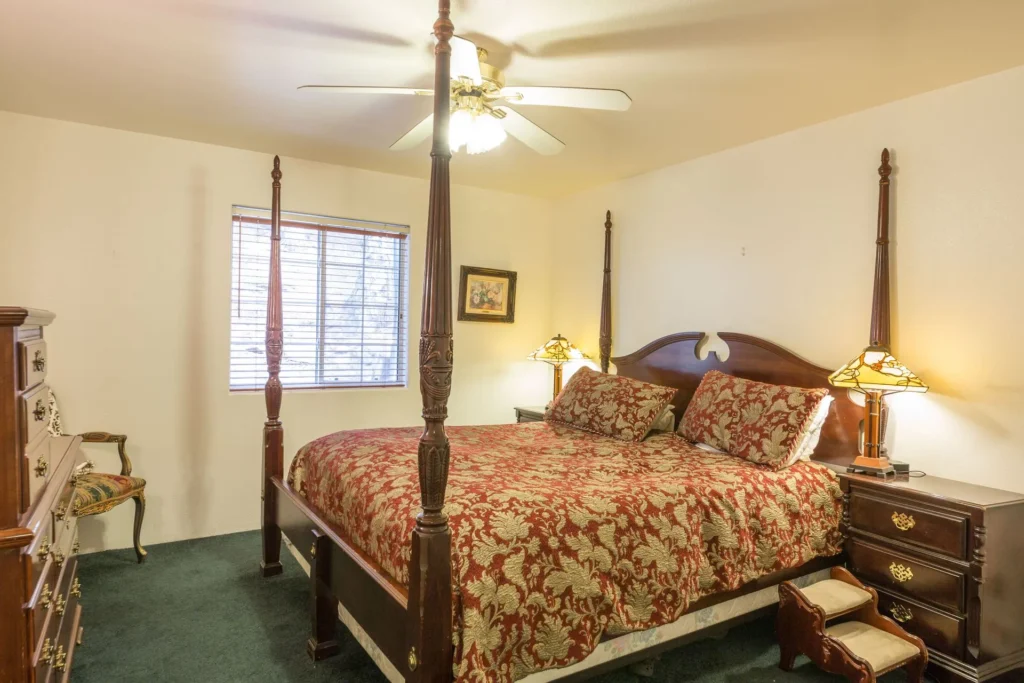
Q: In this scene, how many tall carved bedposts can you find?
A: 4